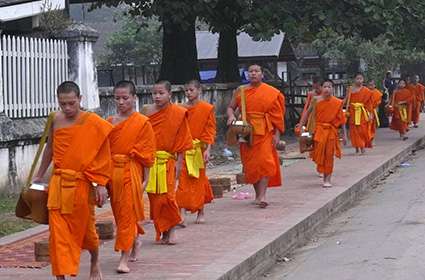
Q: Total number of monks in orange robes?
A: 12